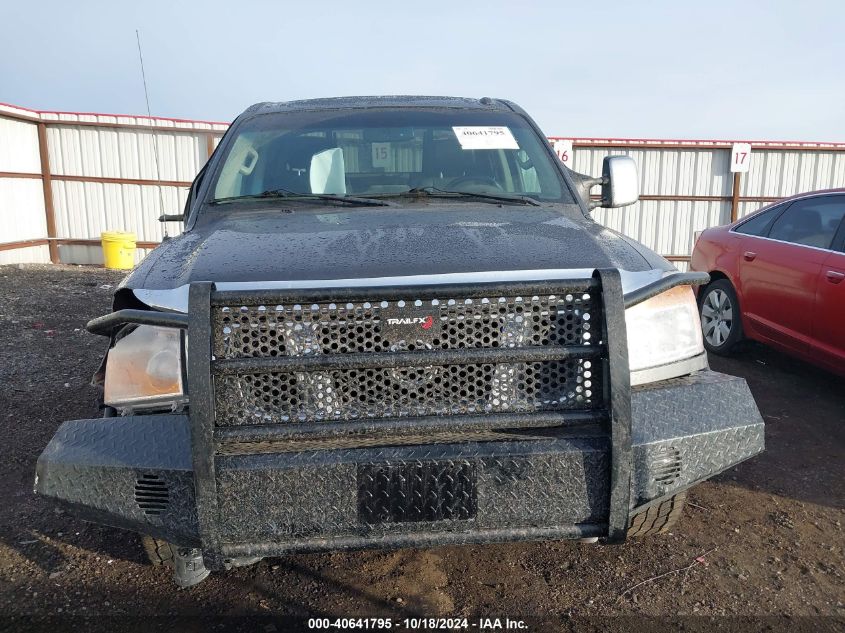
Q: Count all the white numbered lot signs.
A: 3